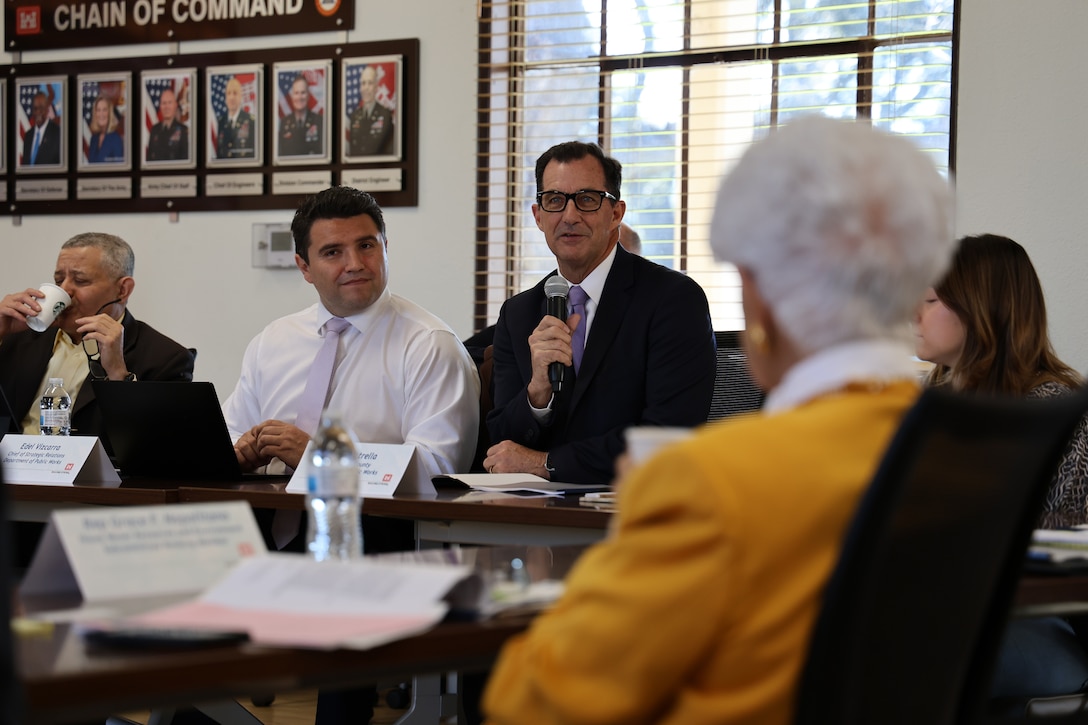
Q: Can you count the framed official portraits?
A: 6